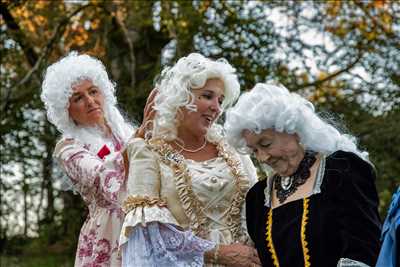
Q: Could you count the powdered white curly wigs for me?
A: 3